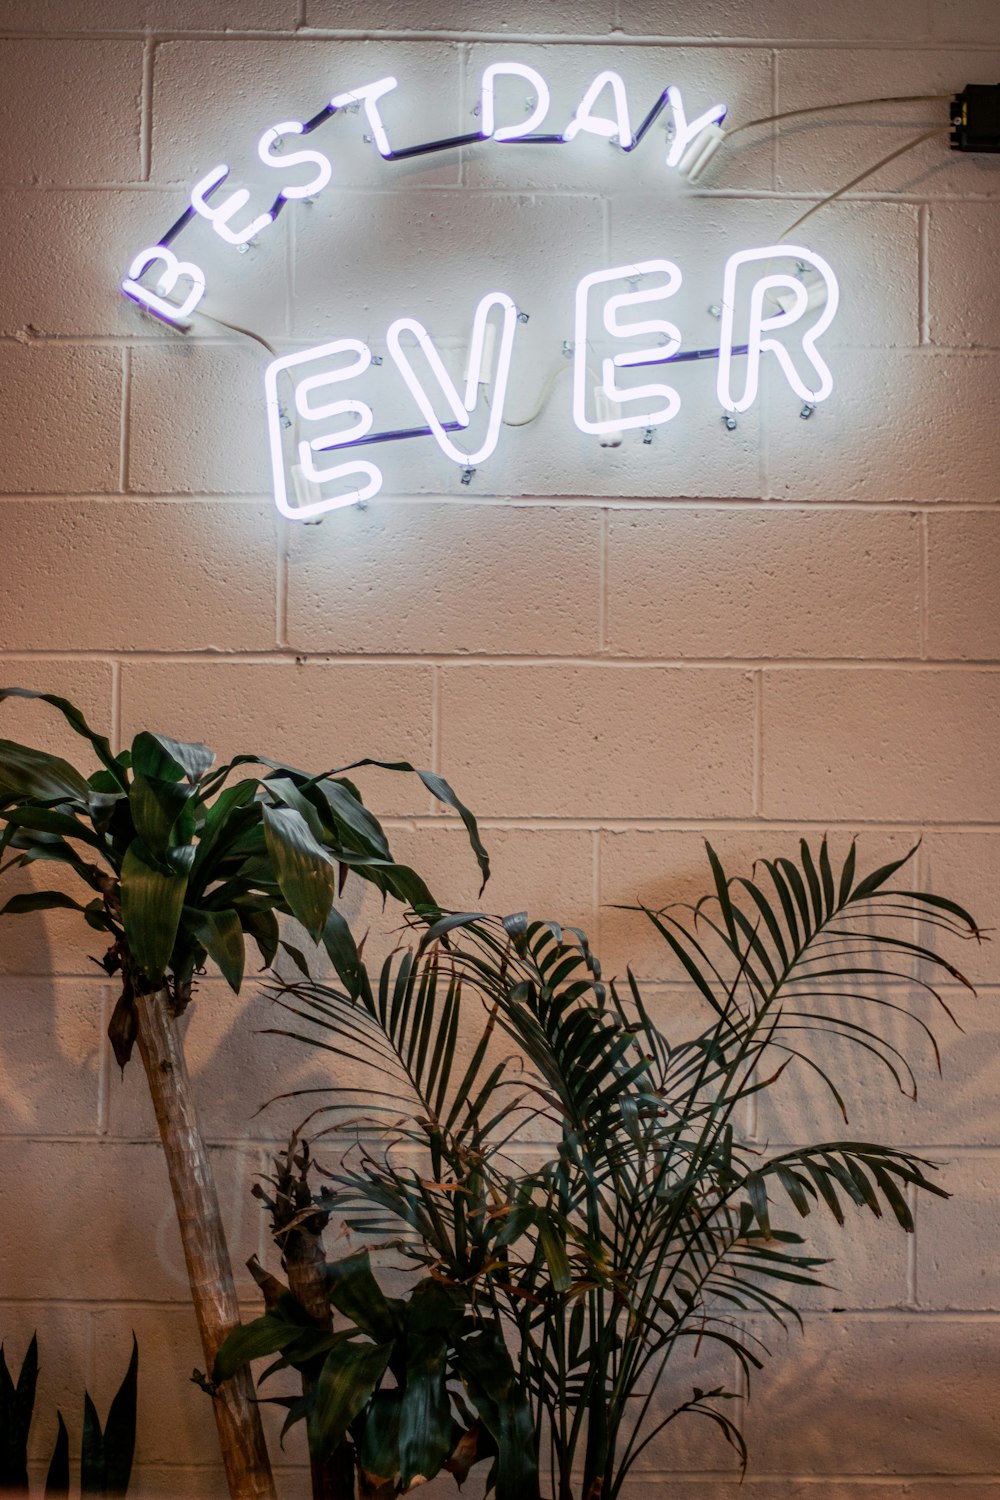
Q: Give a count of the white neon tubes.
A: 11